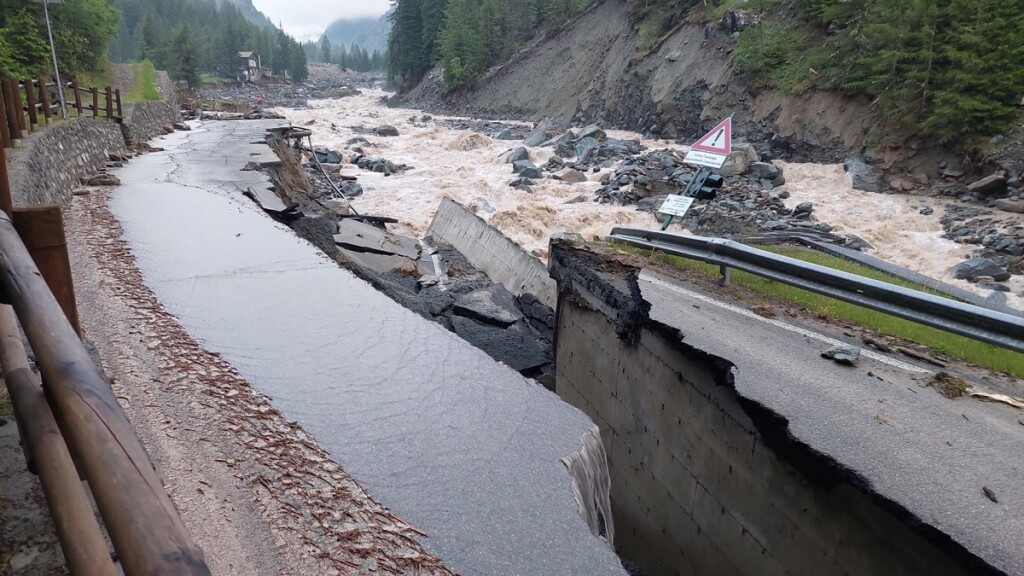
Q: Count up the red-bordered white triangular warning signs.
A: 1